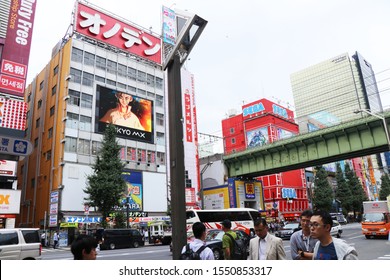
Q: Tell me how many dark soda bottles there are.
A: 0